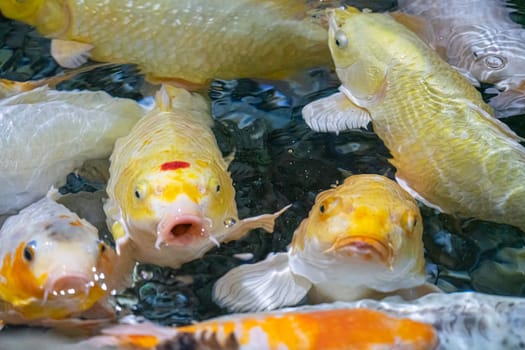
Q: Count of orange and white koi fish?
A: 2